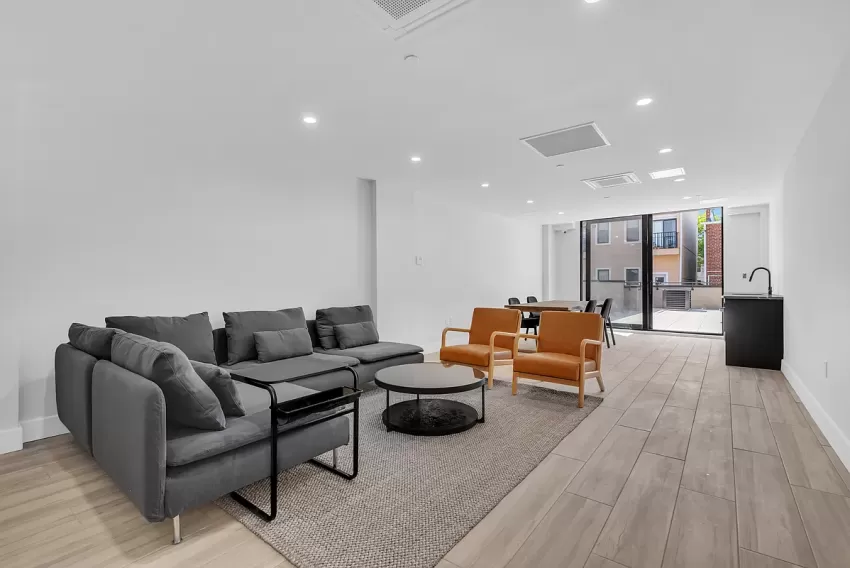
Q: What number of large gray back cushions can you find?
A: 5